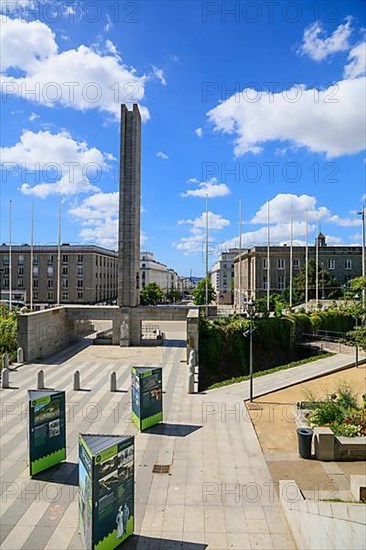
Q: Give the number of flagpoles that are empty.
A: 9